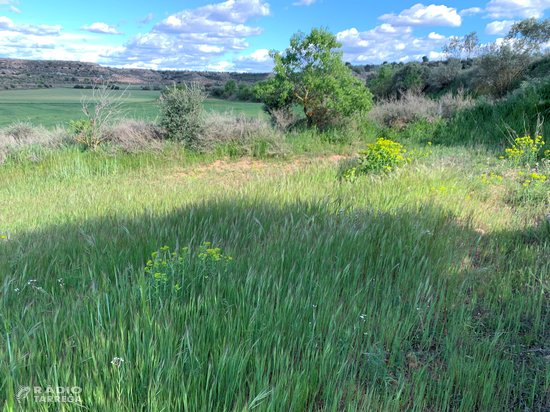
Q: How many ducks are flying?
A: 0